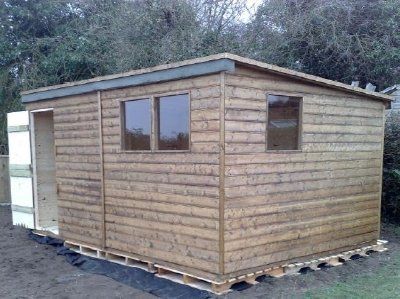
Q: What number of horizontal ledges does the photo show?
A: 3